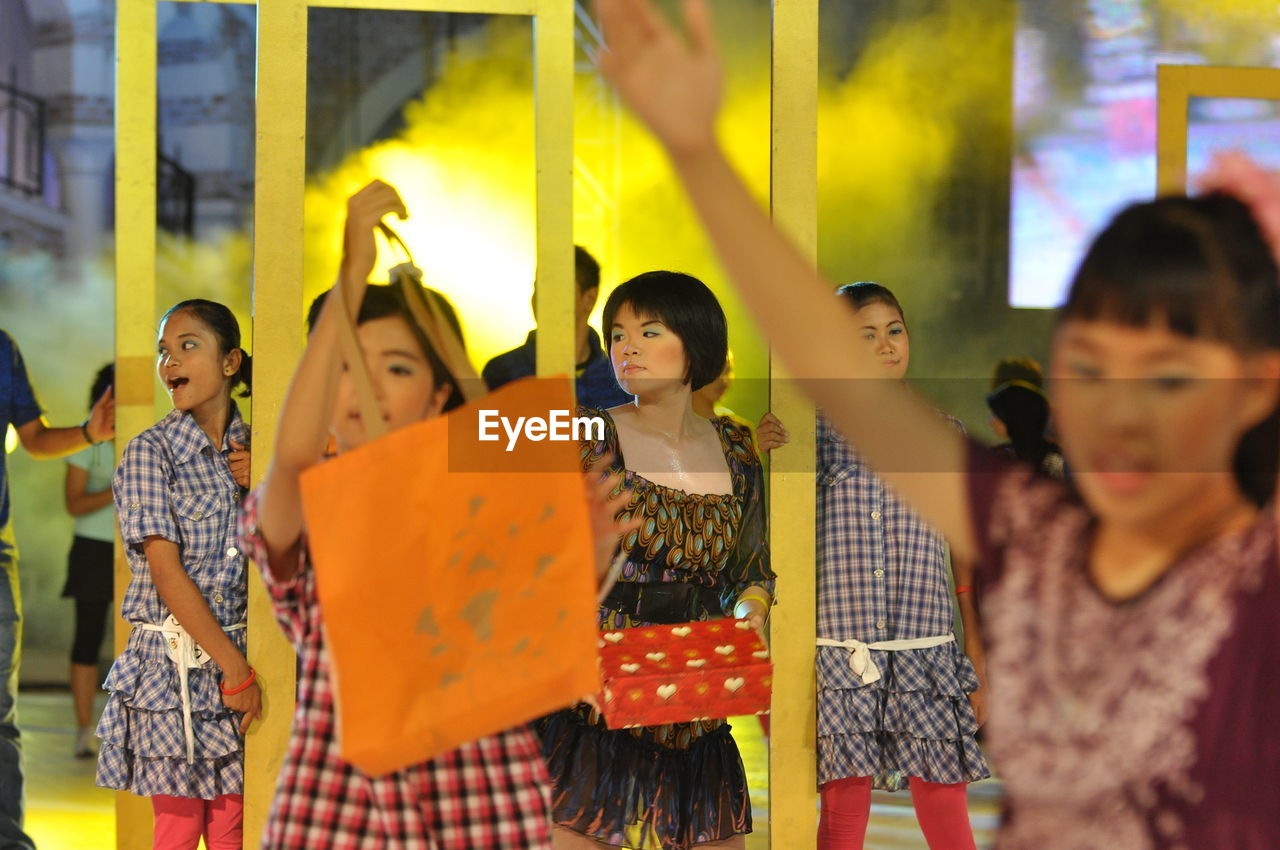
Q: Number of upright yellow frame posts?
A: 5